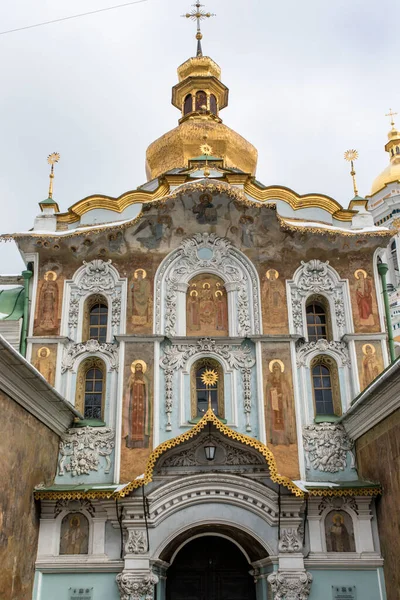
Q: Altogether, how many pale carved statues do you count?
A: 0